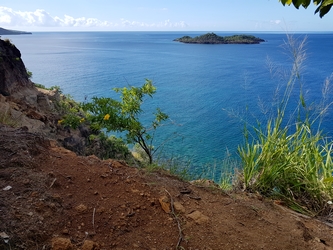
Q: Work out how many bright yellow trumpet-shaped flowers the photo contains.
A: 3